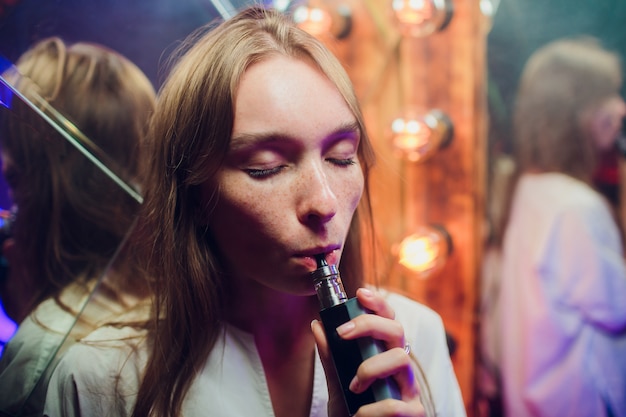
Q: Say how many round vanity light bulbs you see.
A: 4